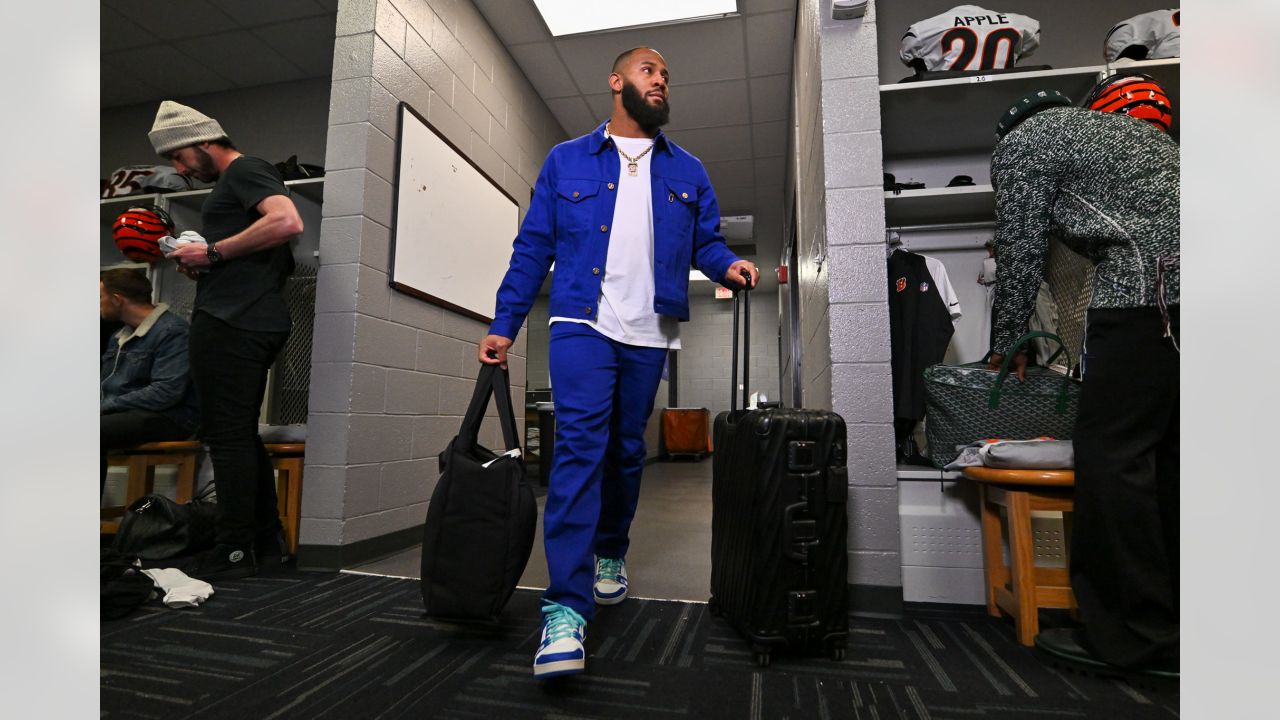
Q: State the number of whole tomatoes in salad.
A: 0